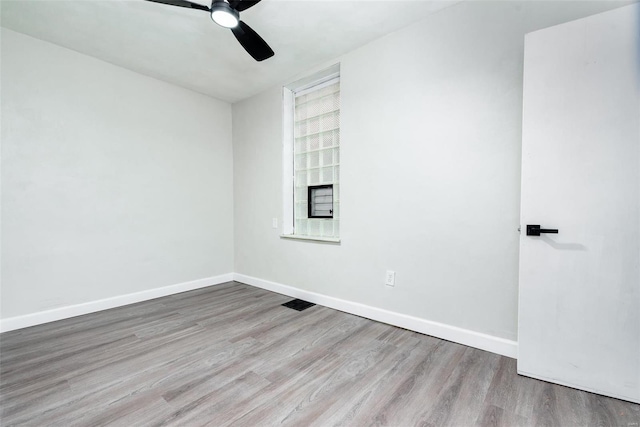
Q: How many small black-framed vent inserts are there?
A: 1